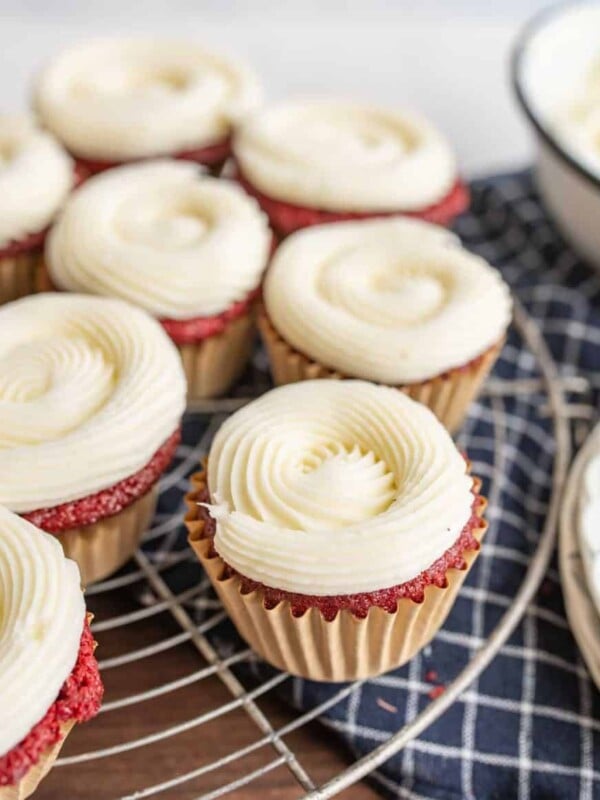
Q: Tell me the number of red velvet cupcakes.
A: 8